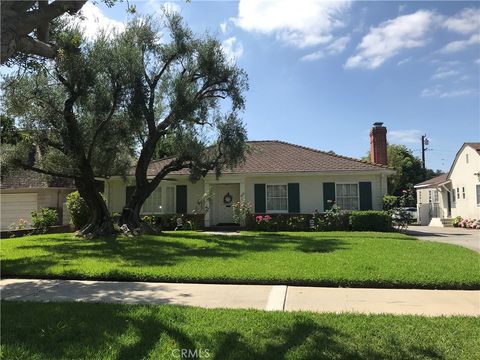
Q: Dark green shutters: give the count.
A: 6